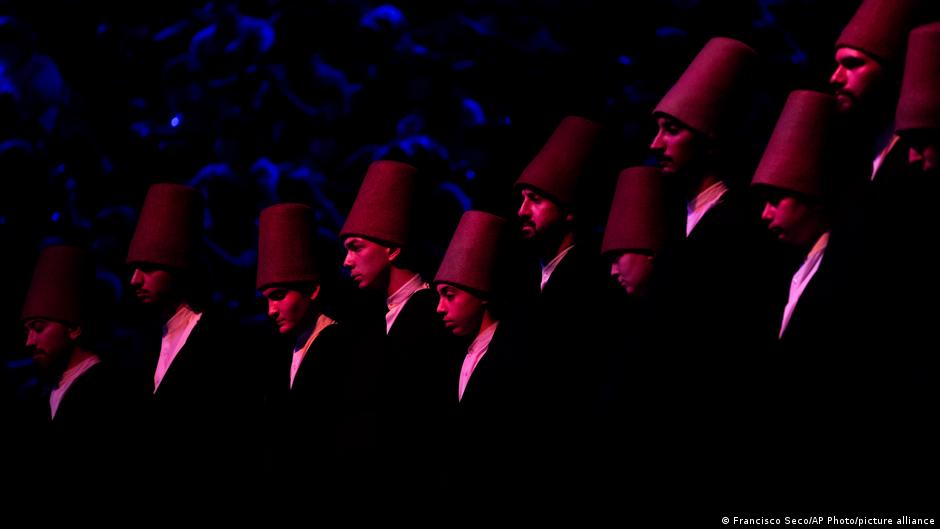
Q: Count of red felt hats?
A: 11